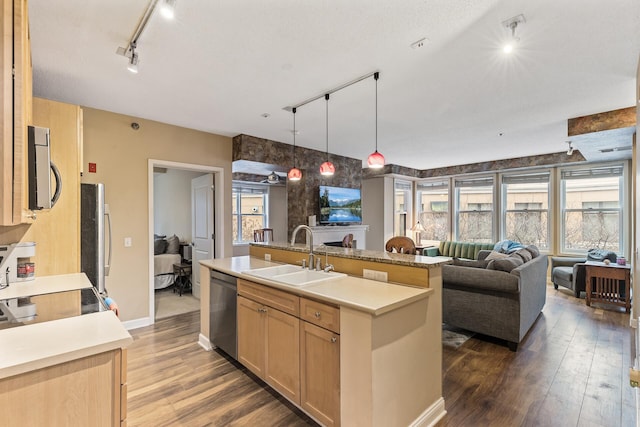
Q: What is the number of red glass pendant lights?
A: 3